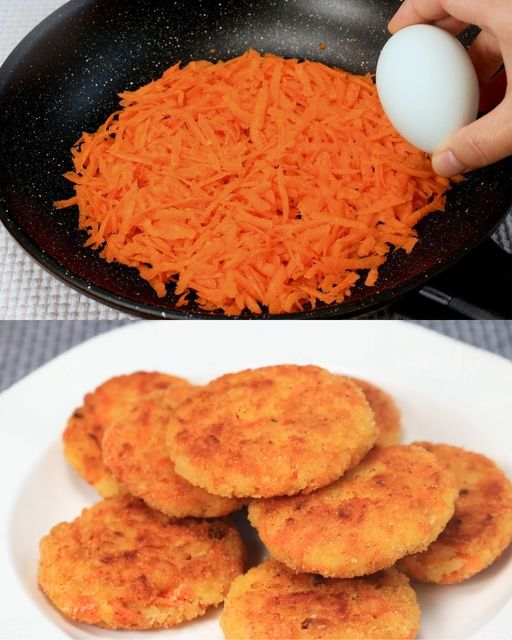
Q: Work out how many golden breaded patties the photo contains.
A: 8